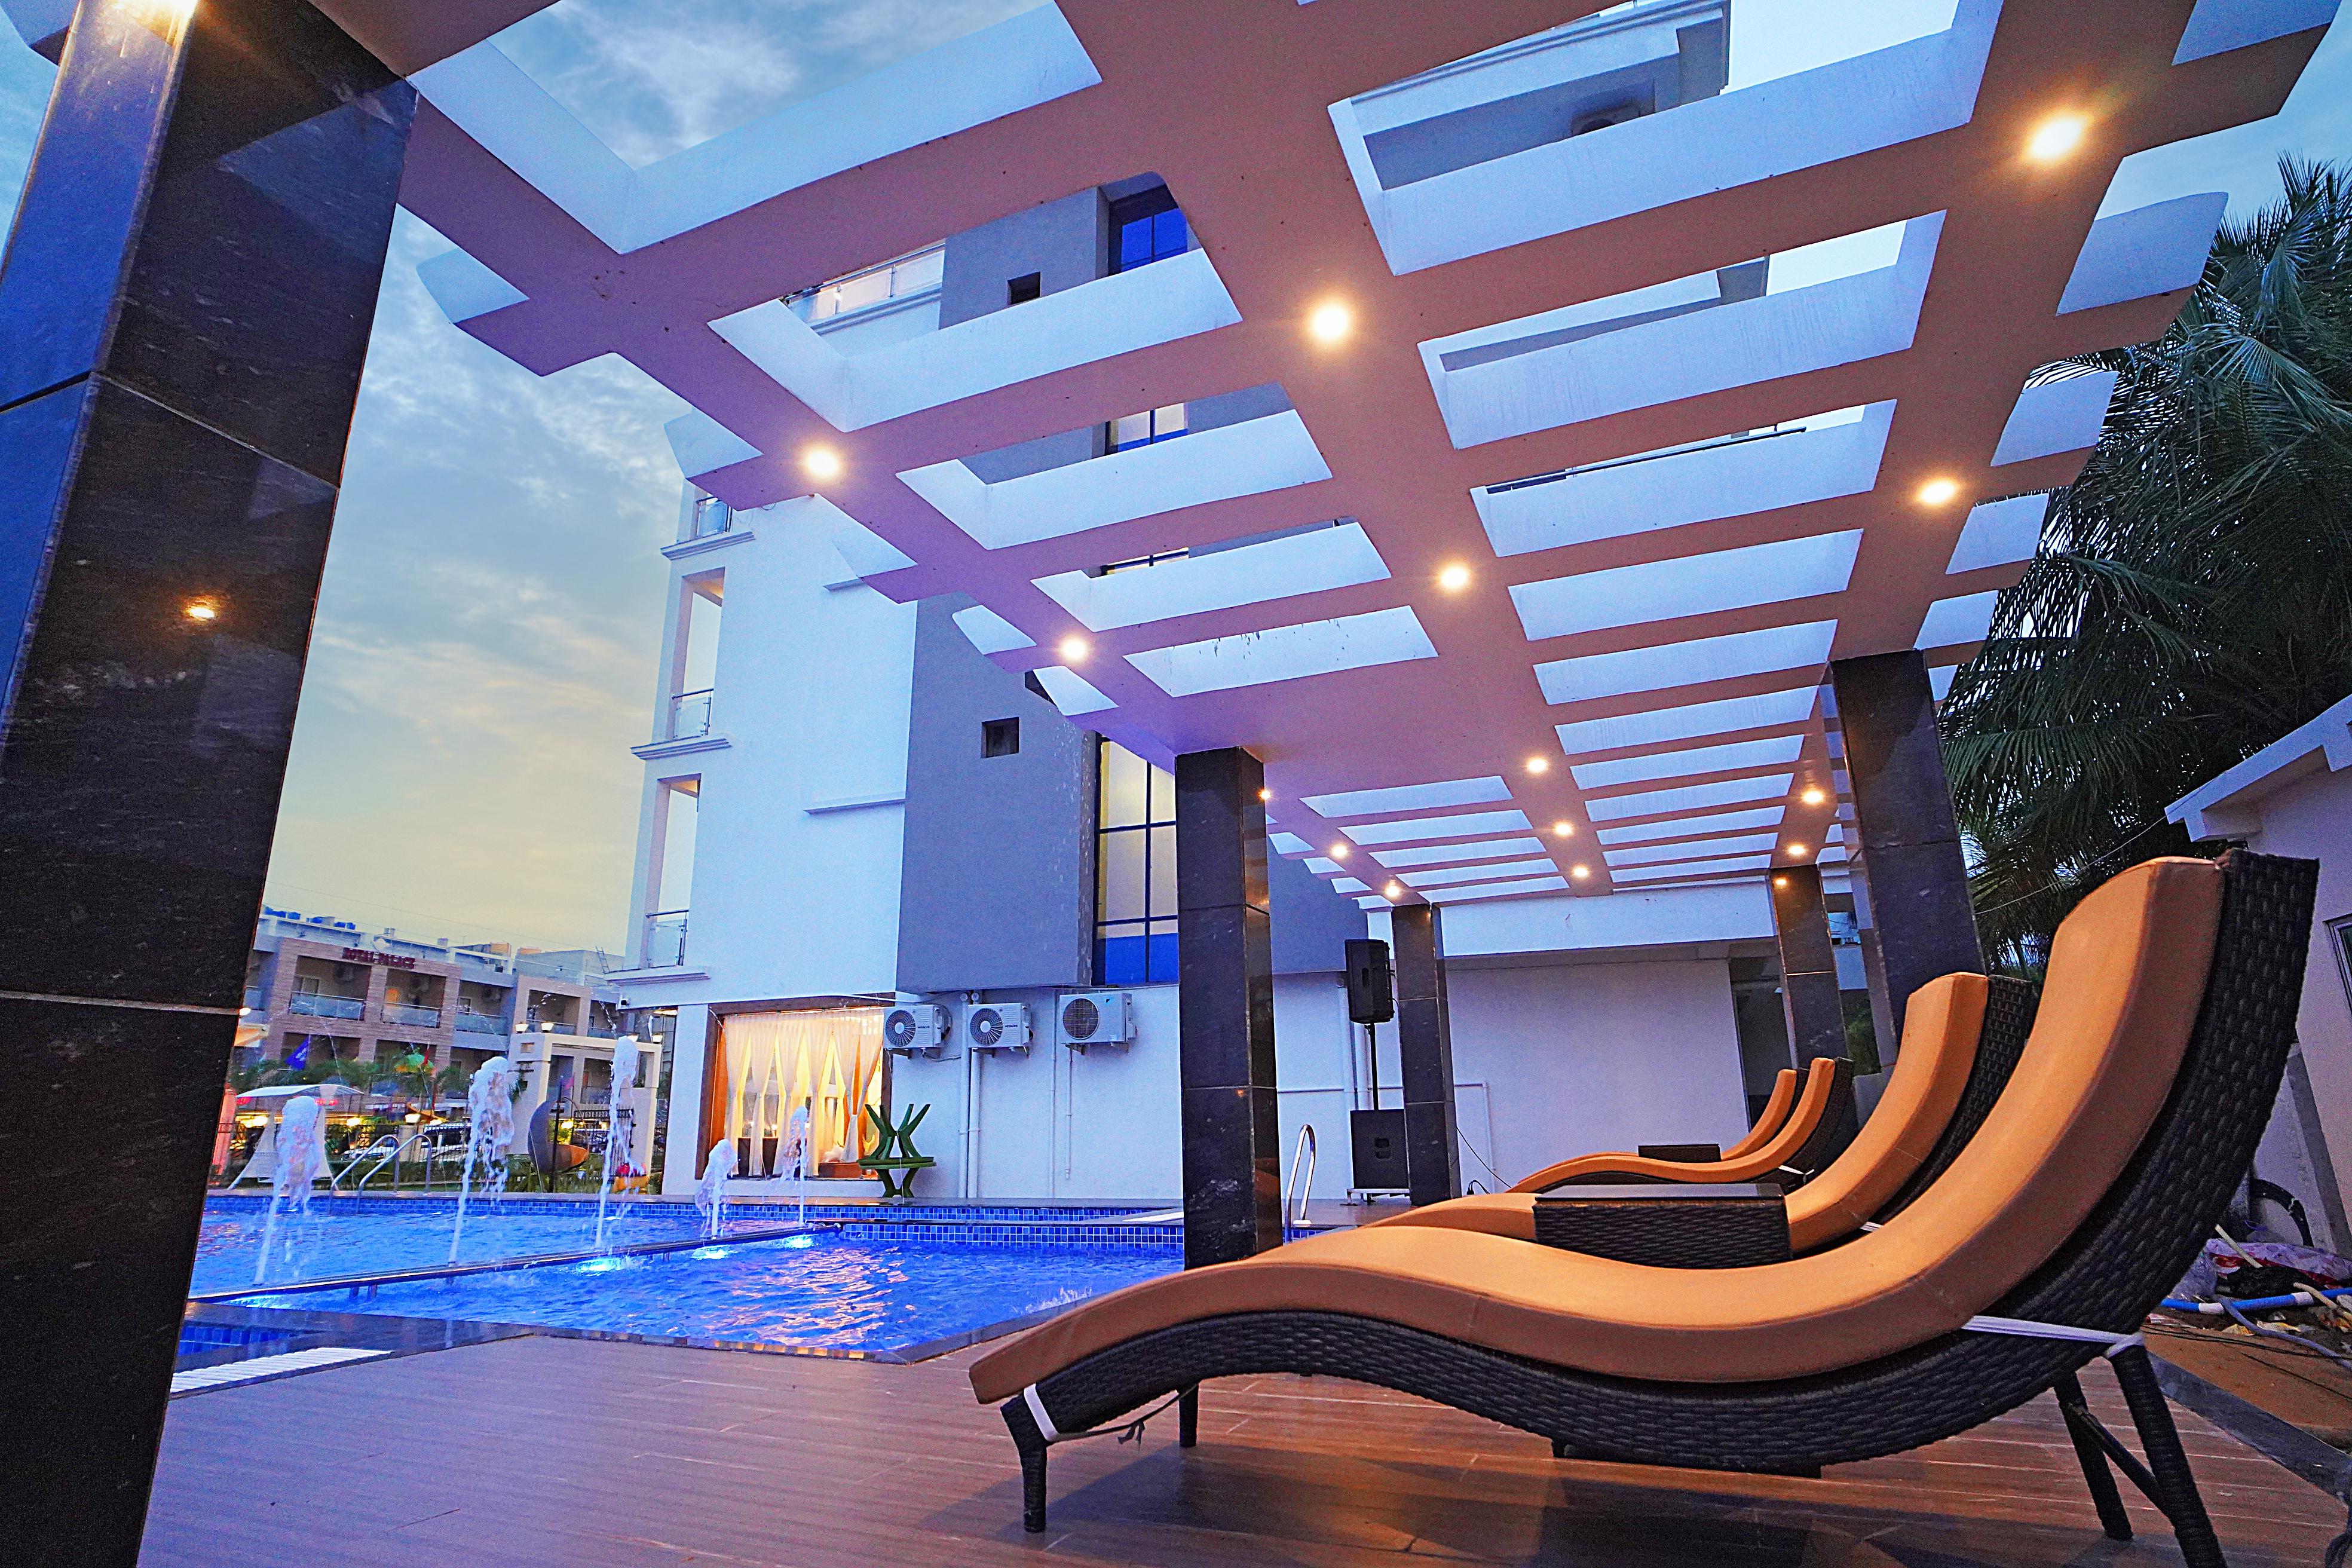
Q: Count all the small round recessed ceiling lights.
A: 14